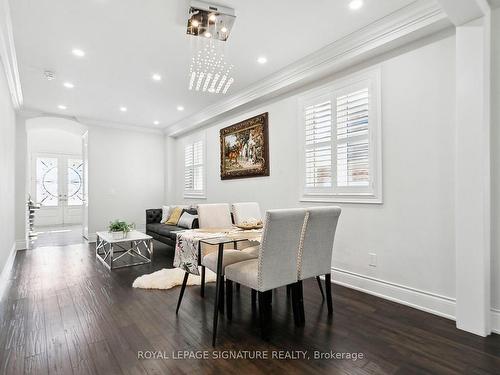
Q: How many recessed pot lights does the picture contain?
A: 9